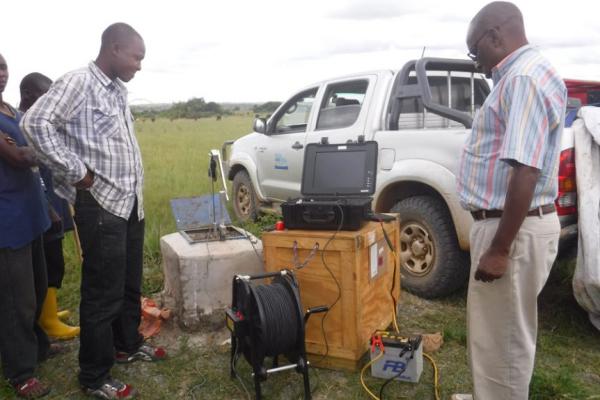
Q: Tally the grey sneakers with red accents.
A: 2